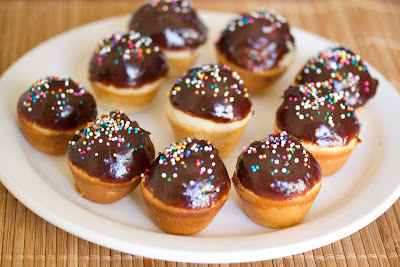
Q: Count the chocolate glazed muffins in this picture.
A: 10